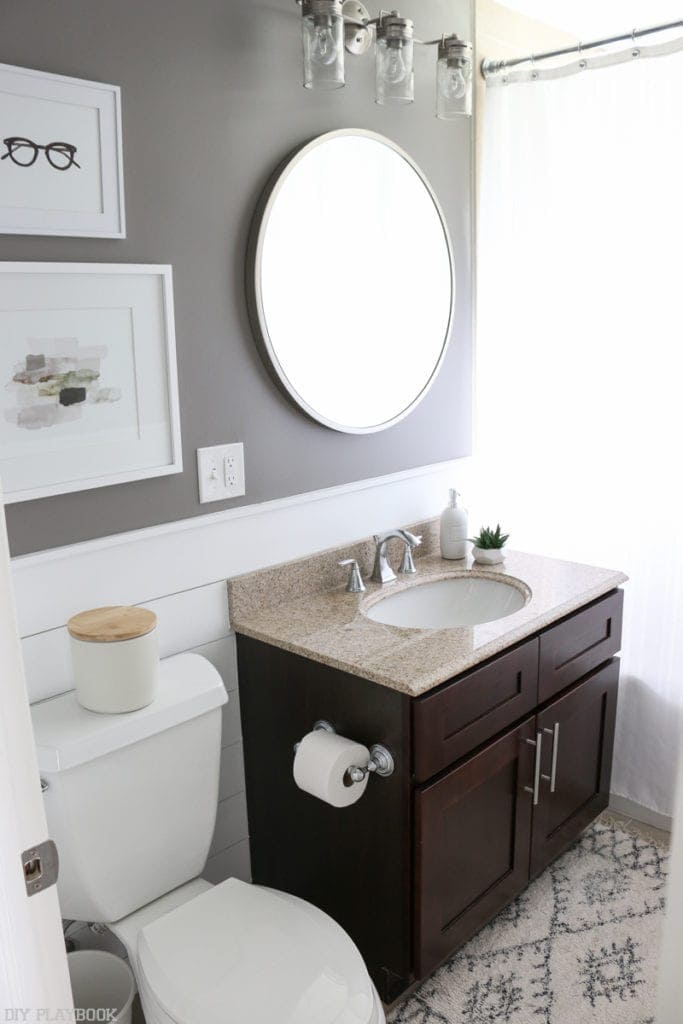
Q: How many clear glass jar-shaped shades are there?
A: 3